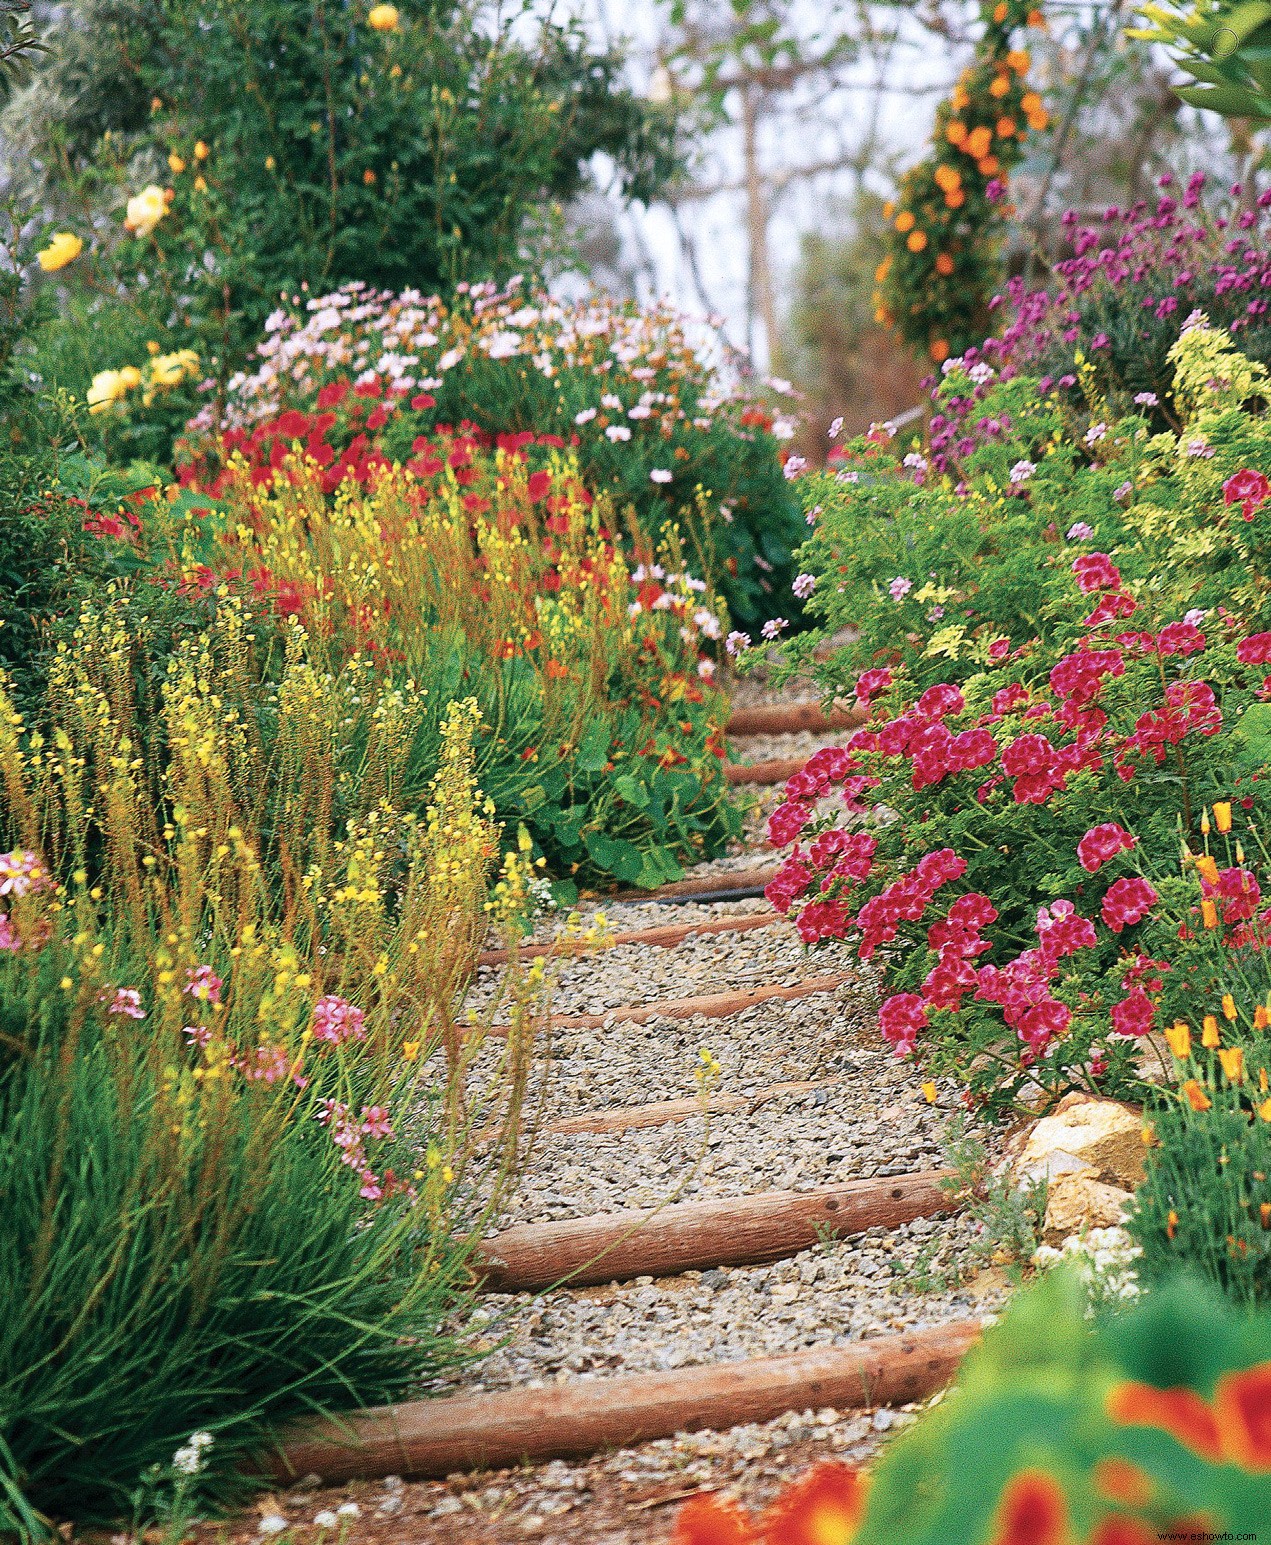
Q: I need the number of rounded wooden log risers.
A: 8